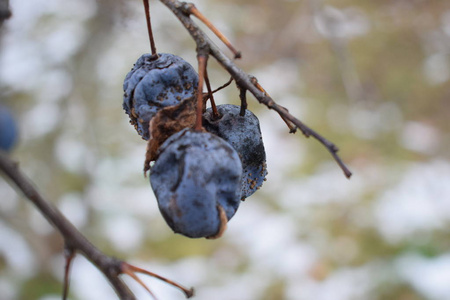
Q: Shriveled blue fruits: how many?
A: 3